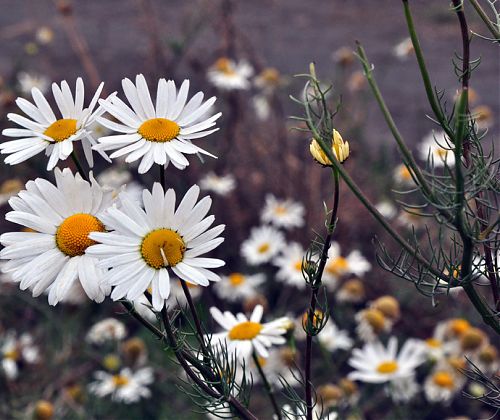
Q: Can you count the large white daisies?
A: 4